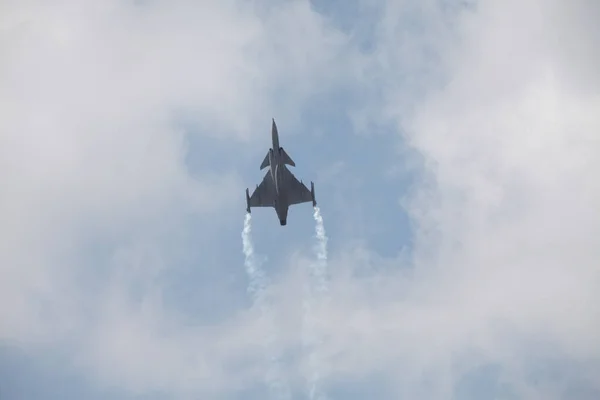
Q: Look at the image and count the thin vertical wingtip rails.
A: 2